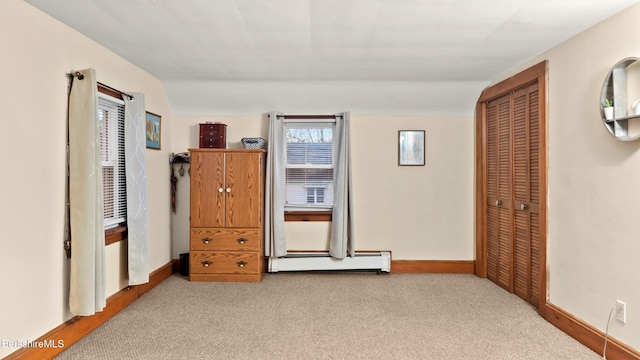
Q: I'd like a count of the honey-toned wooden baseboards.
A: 3